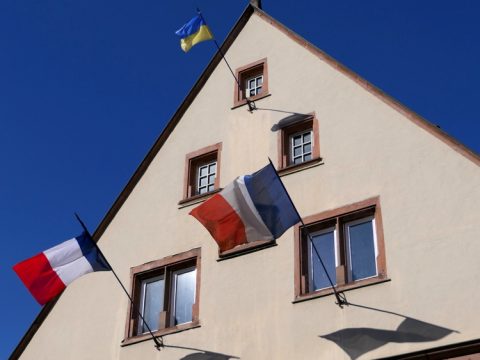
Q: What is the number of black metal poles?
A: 3